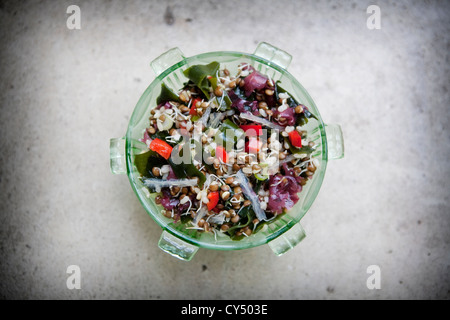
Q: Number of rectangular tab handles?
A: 6